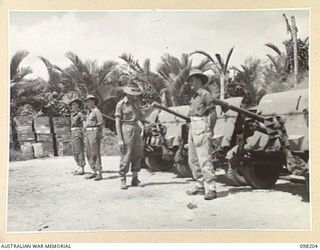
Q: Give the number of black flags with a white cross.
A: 0